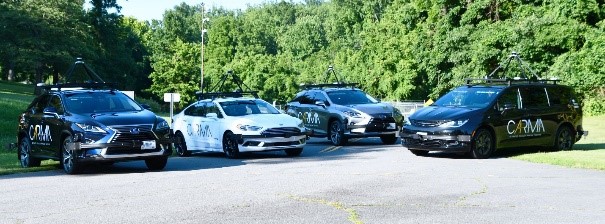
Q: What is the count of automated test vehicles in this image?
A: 4